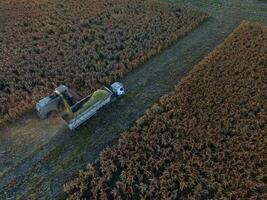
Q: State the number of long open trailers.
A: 1